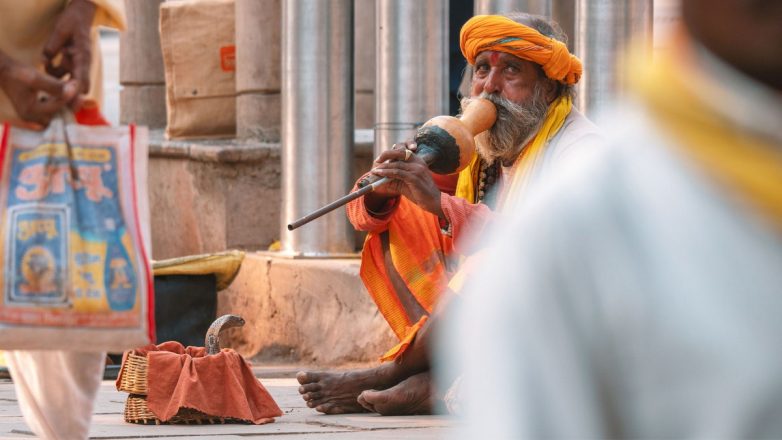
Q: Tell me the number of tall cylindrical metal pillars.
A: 4